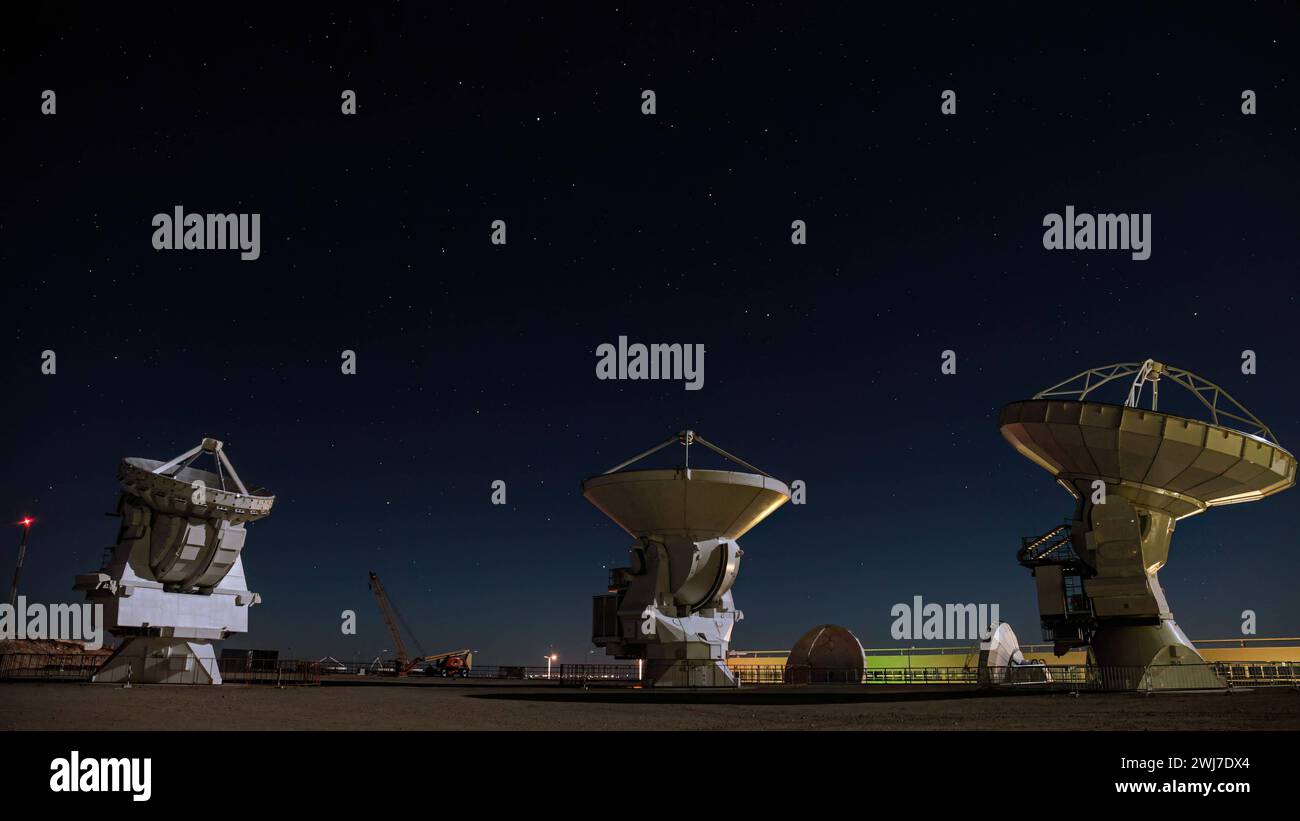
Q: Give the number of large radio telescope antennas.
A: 3